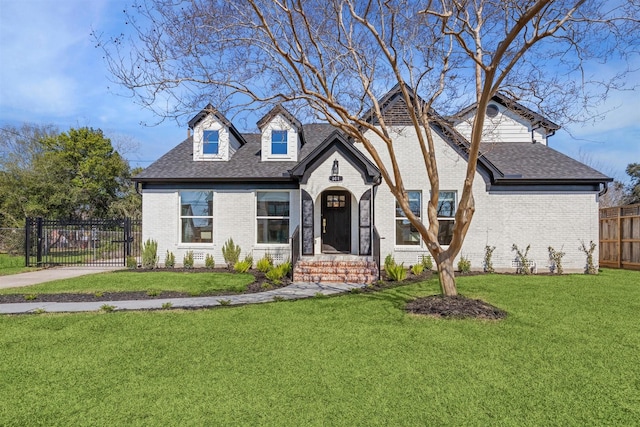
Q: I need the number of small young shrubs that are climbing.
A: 4